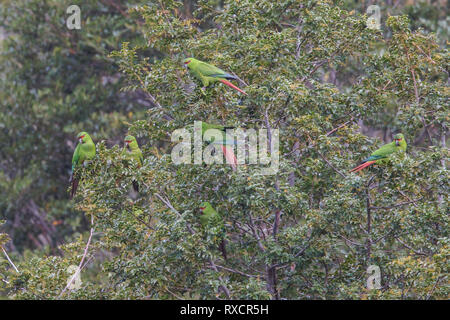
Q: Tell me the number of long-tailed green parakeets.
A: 6